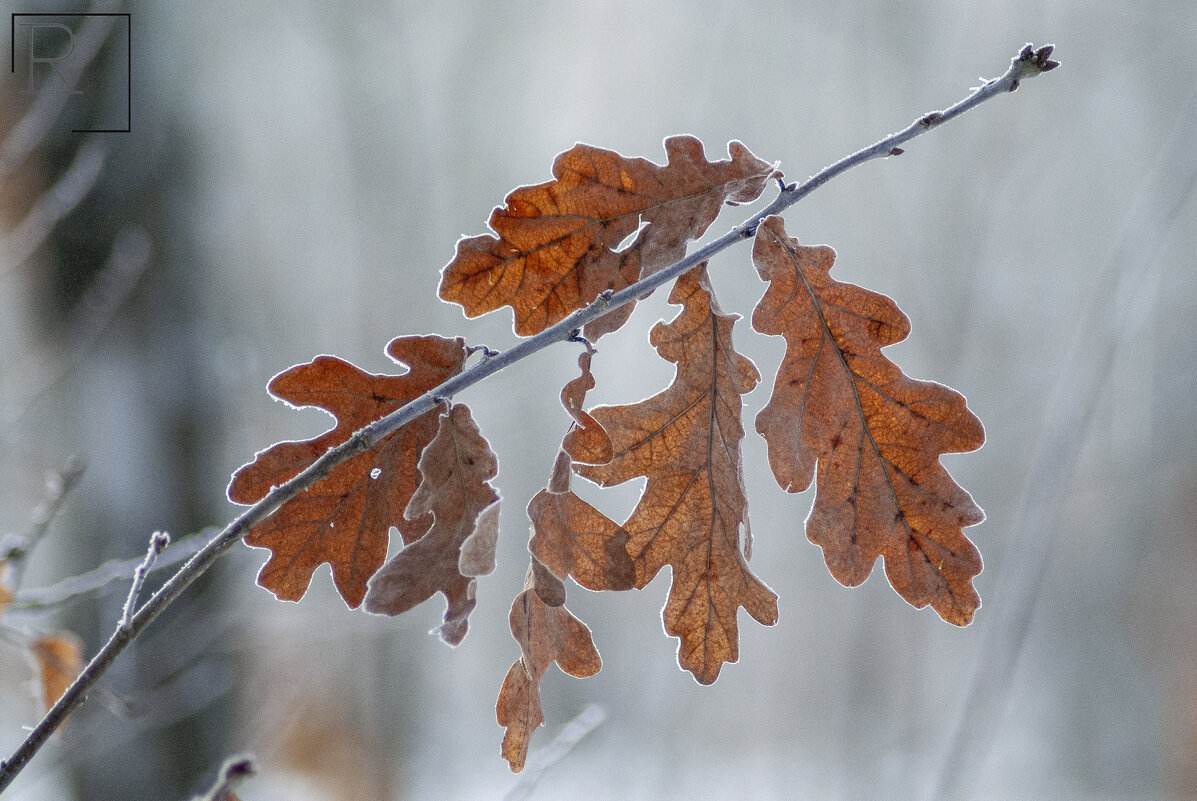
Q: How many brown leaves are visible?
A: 6